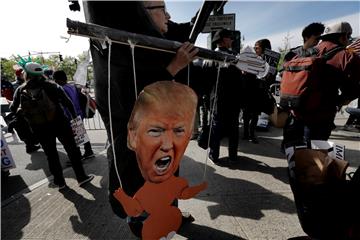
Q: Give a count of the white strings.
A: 4